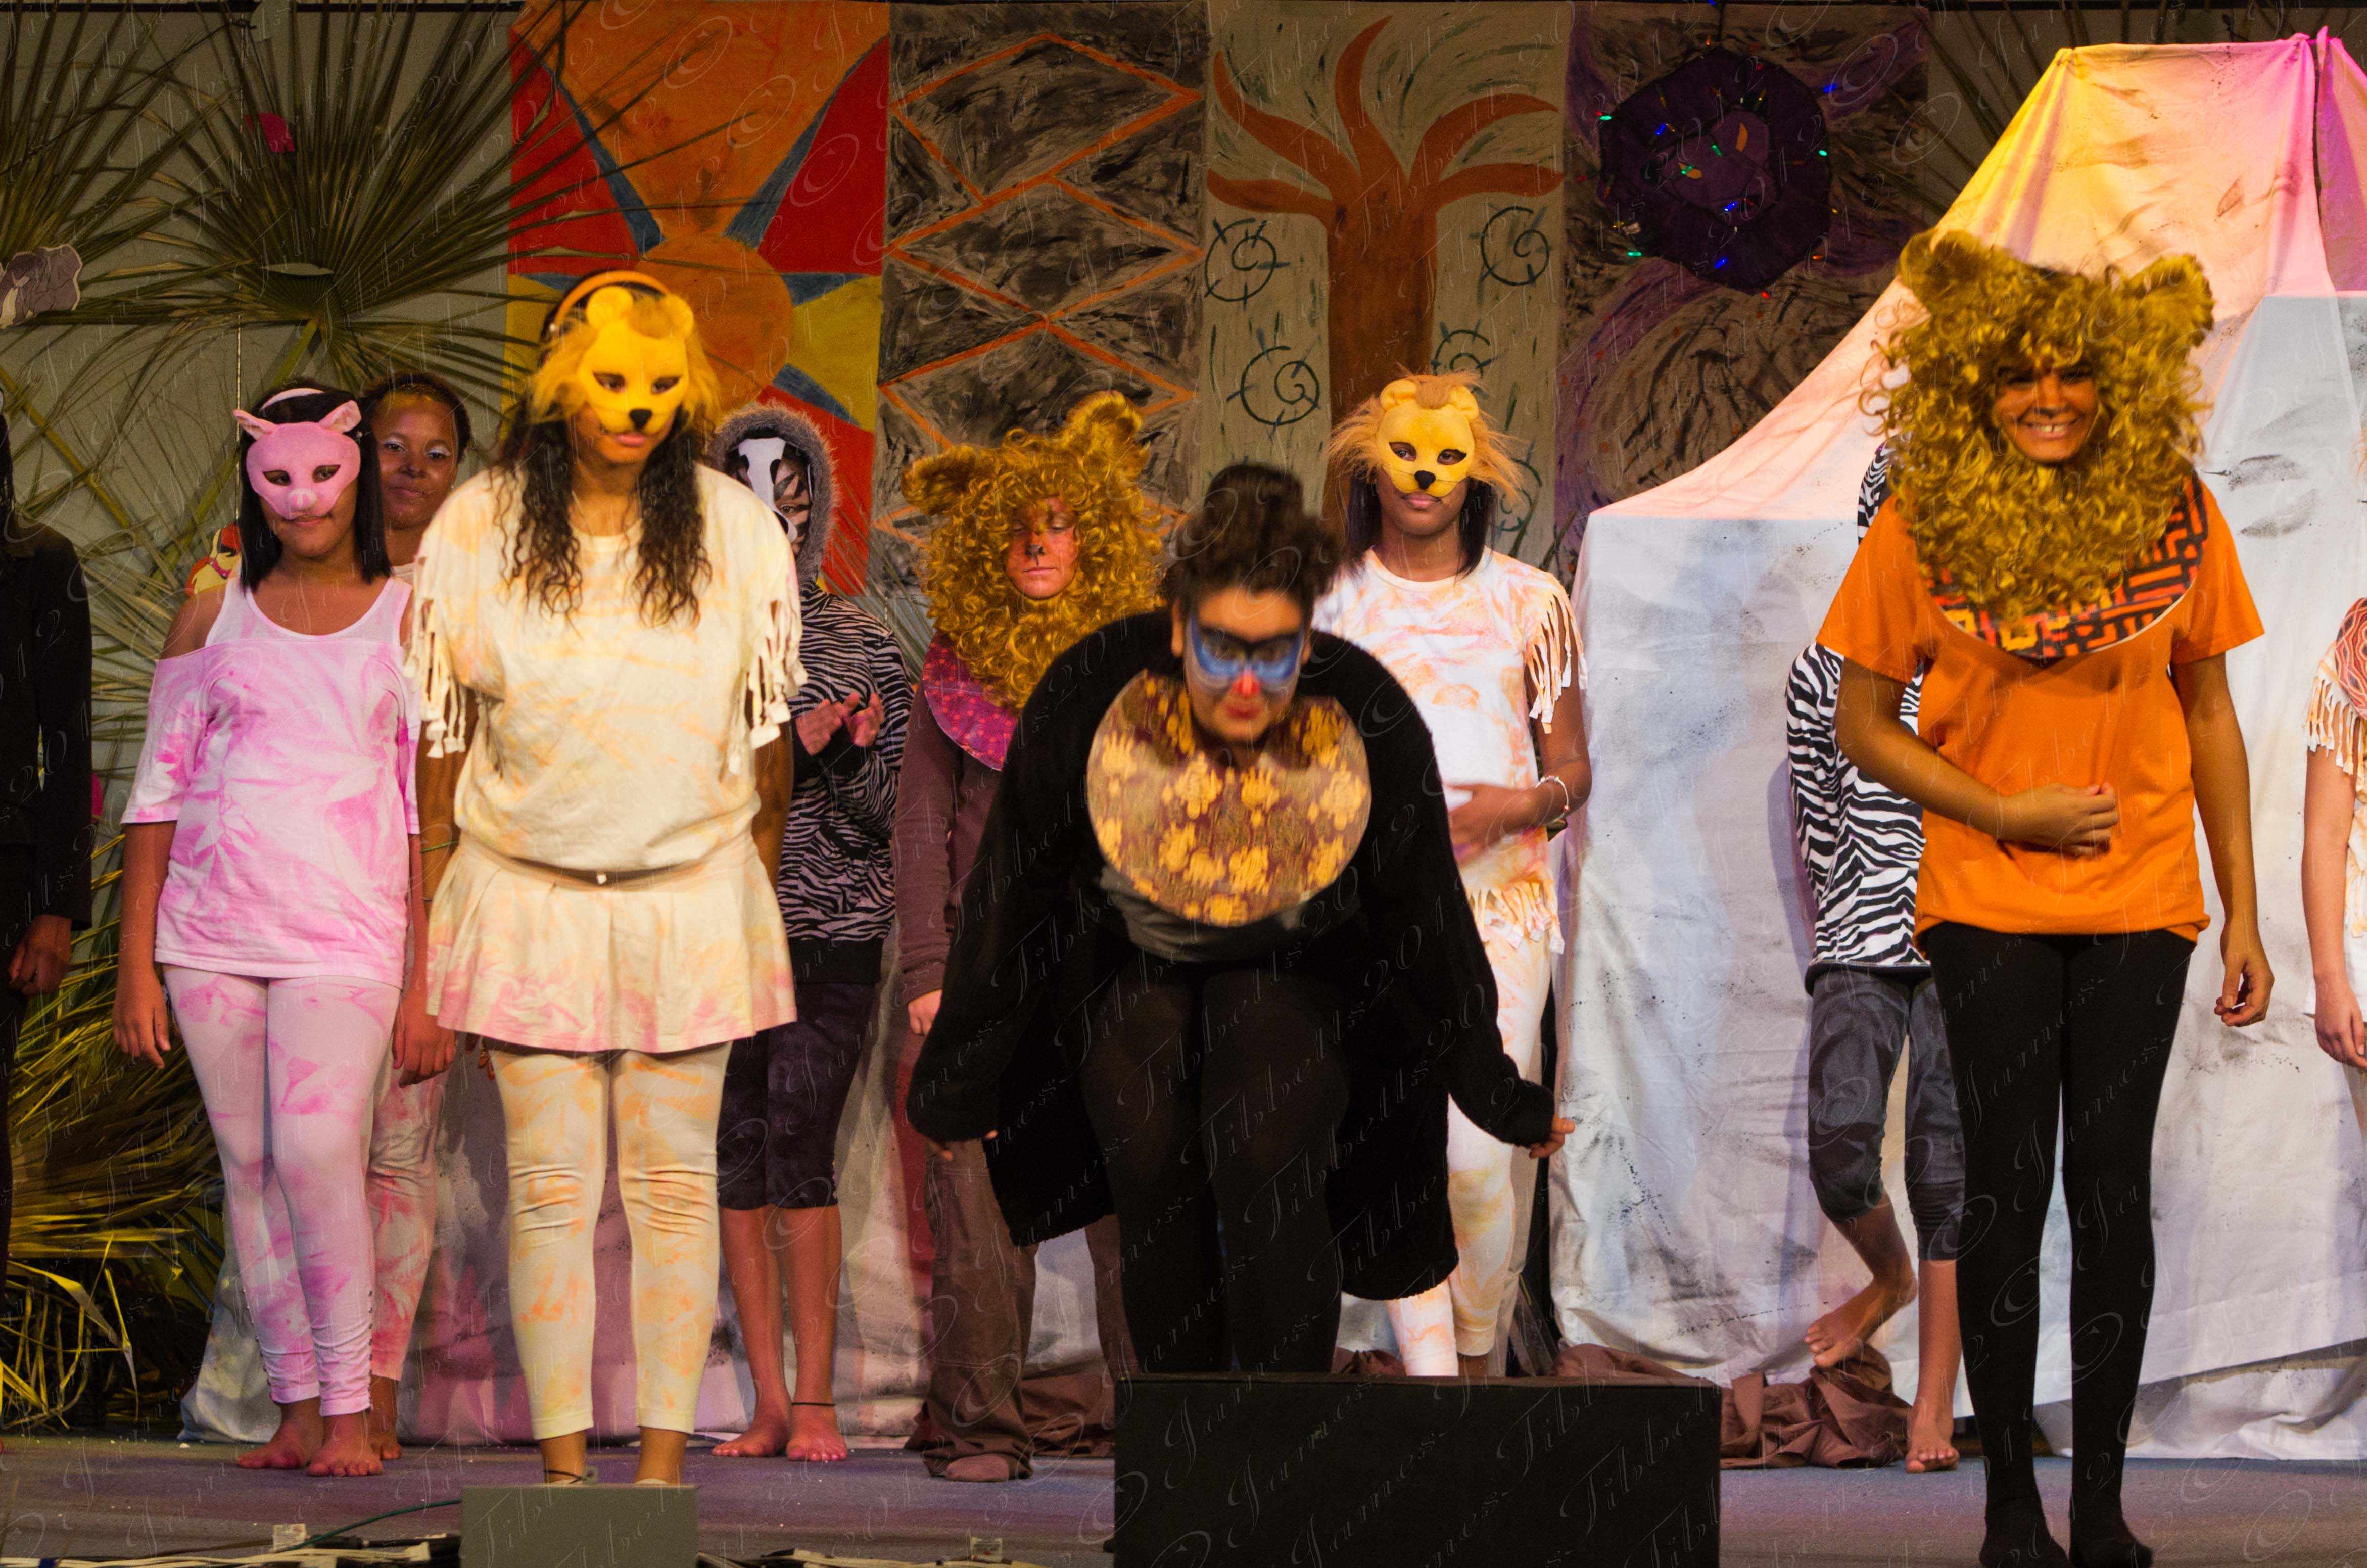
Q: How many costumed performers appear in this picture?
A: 11